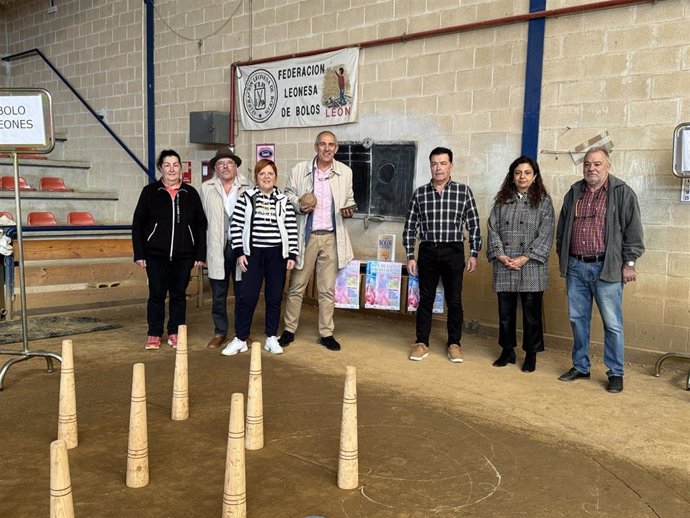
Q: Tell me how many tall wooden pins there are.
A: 7